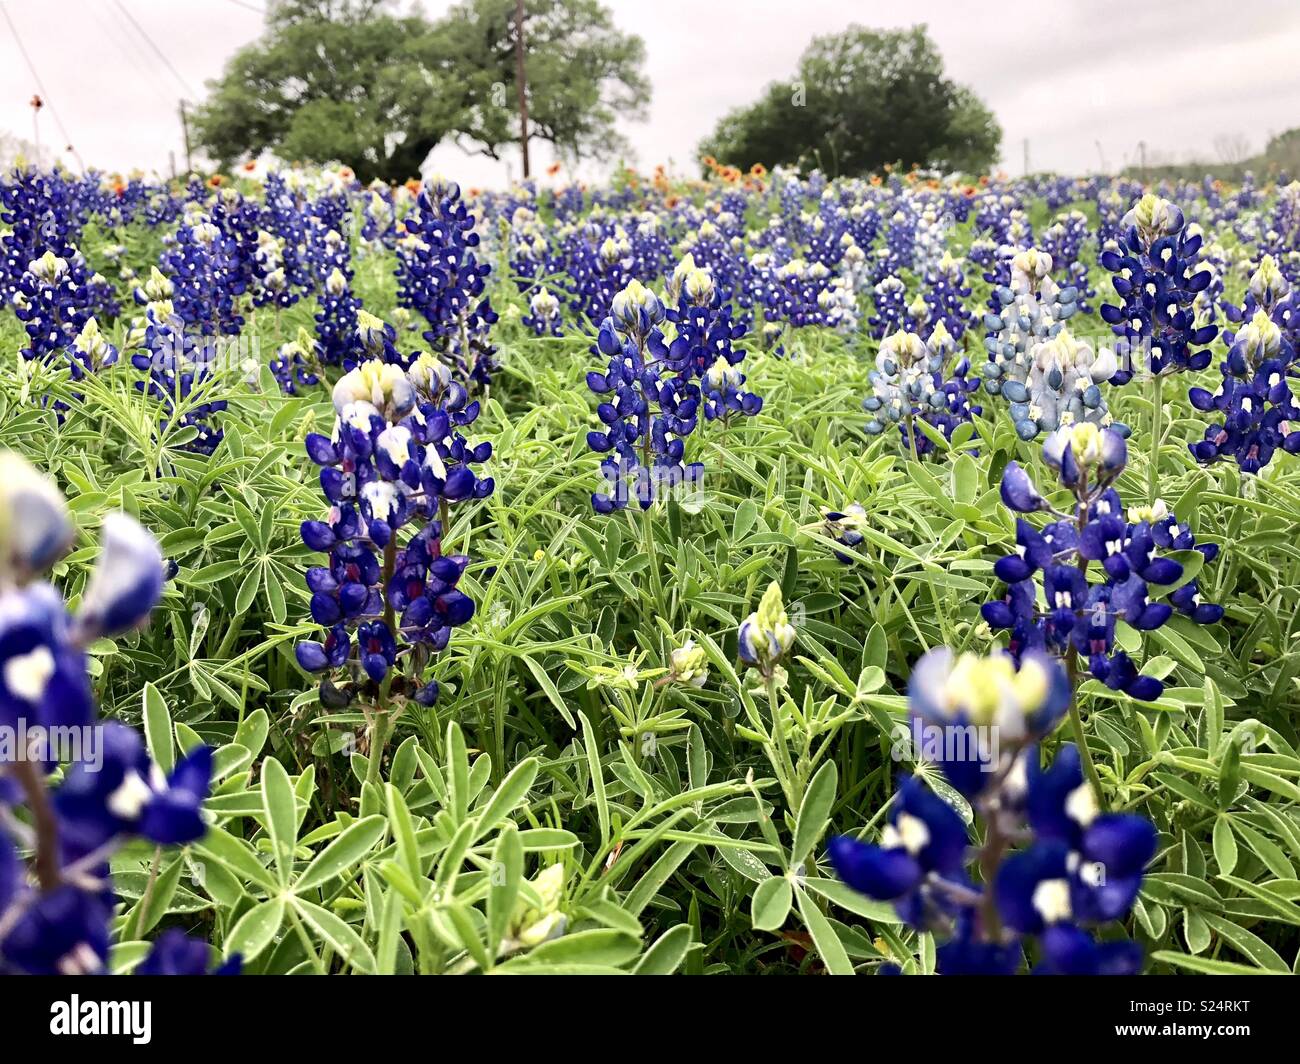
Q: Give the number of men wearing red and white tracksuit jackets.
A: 0